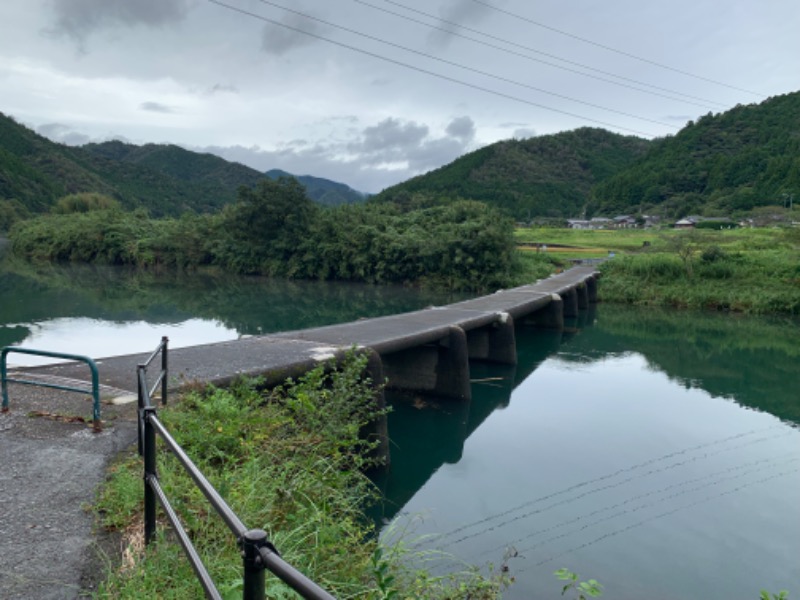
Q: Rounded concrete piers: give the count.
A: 7